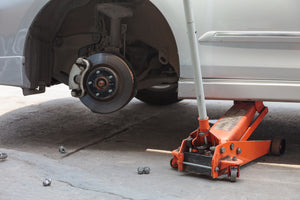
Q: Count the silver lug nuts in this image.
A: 5